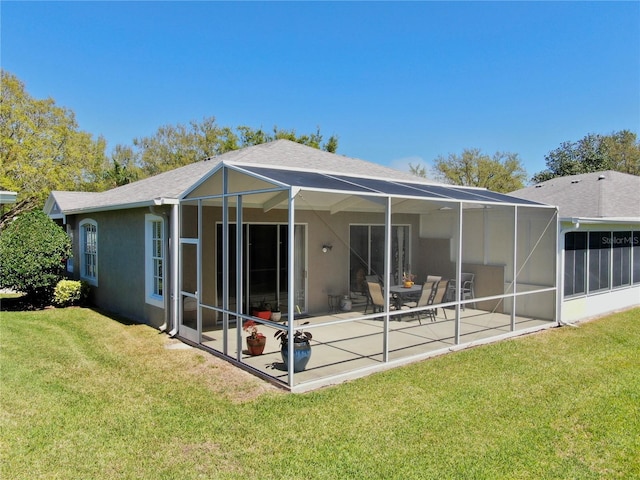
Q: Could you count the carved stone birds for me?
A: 0